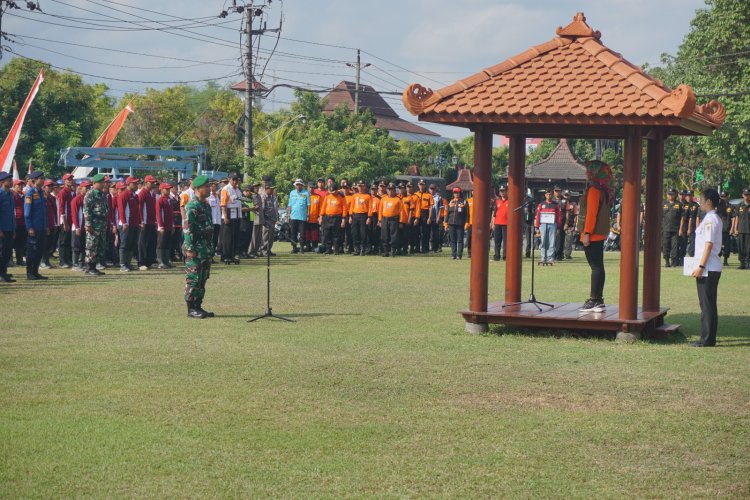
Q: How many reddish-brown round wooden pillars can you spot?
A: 4